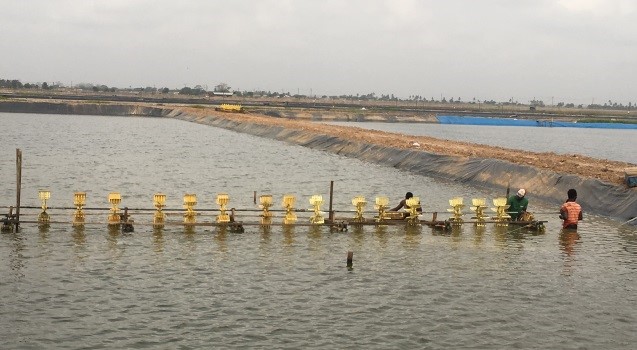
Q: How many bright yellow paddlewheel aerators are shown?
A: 15